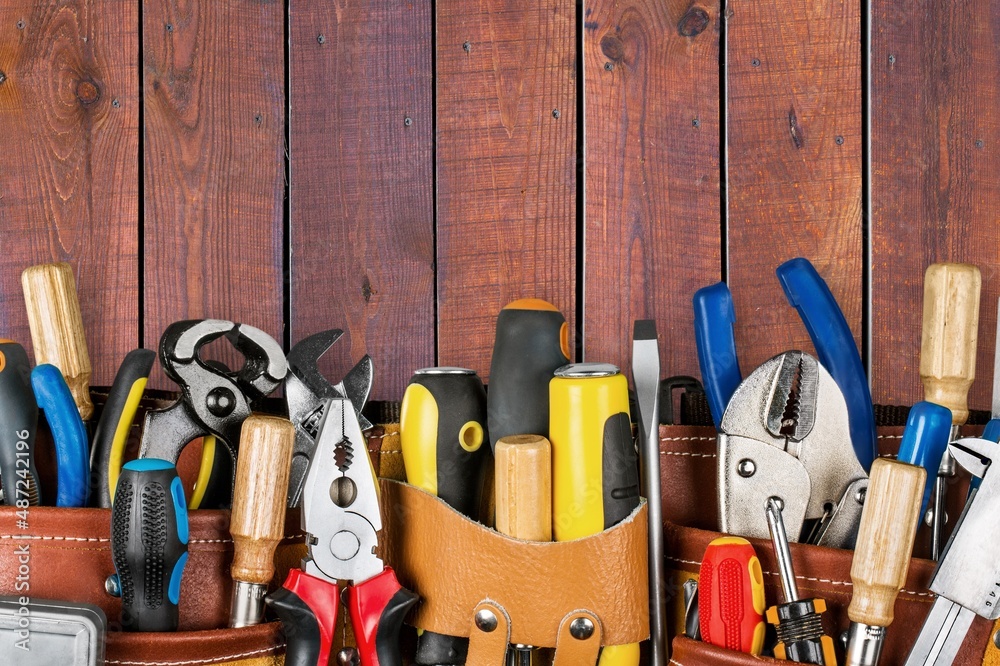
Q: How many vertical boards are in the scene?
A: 7